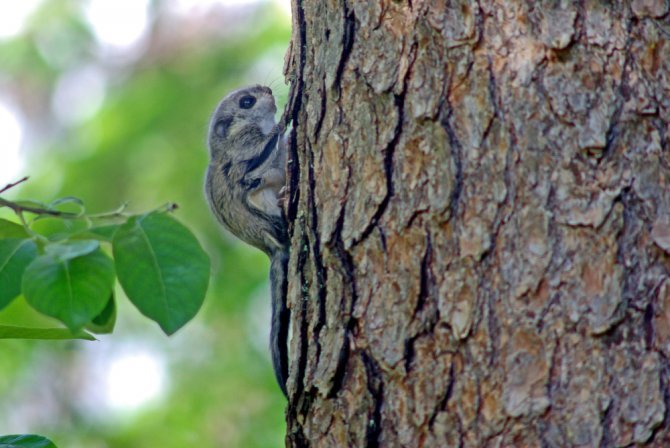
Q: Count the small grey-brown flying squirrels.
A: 1